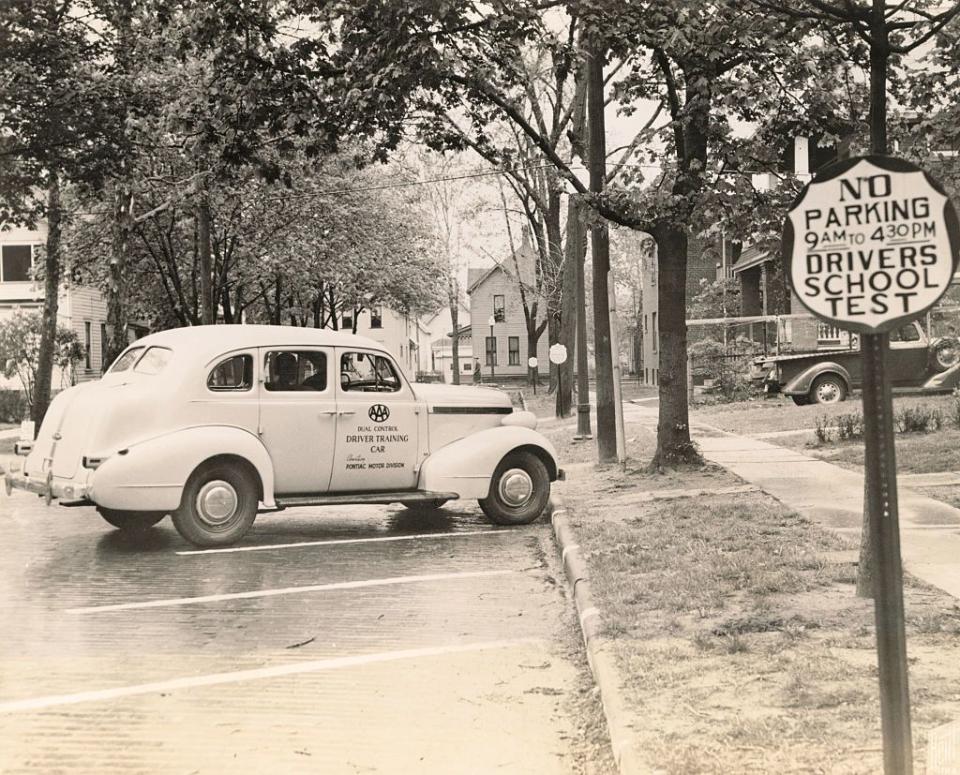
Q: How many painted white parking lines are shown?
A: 3